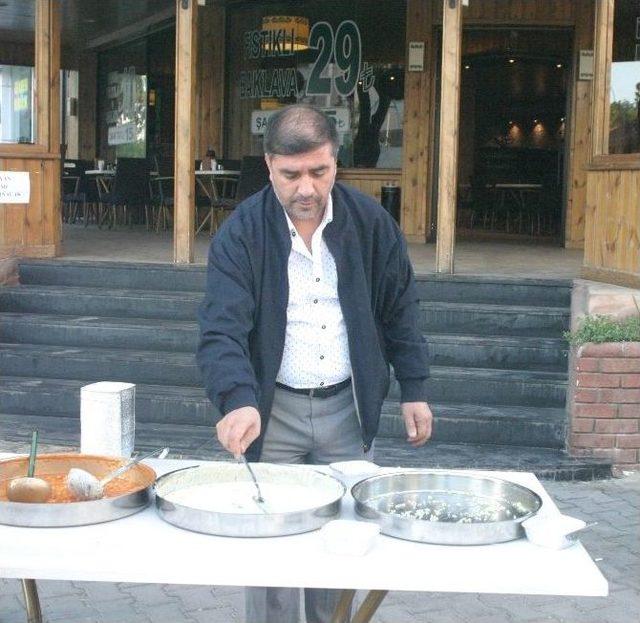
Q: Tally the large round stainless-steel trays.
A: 3